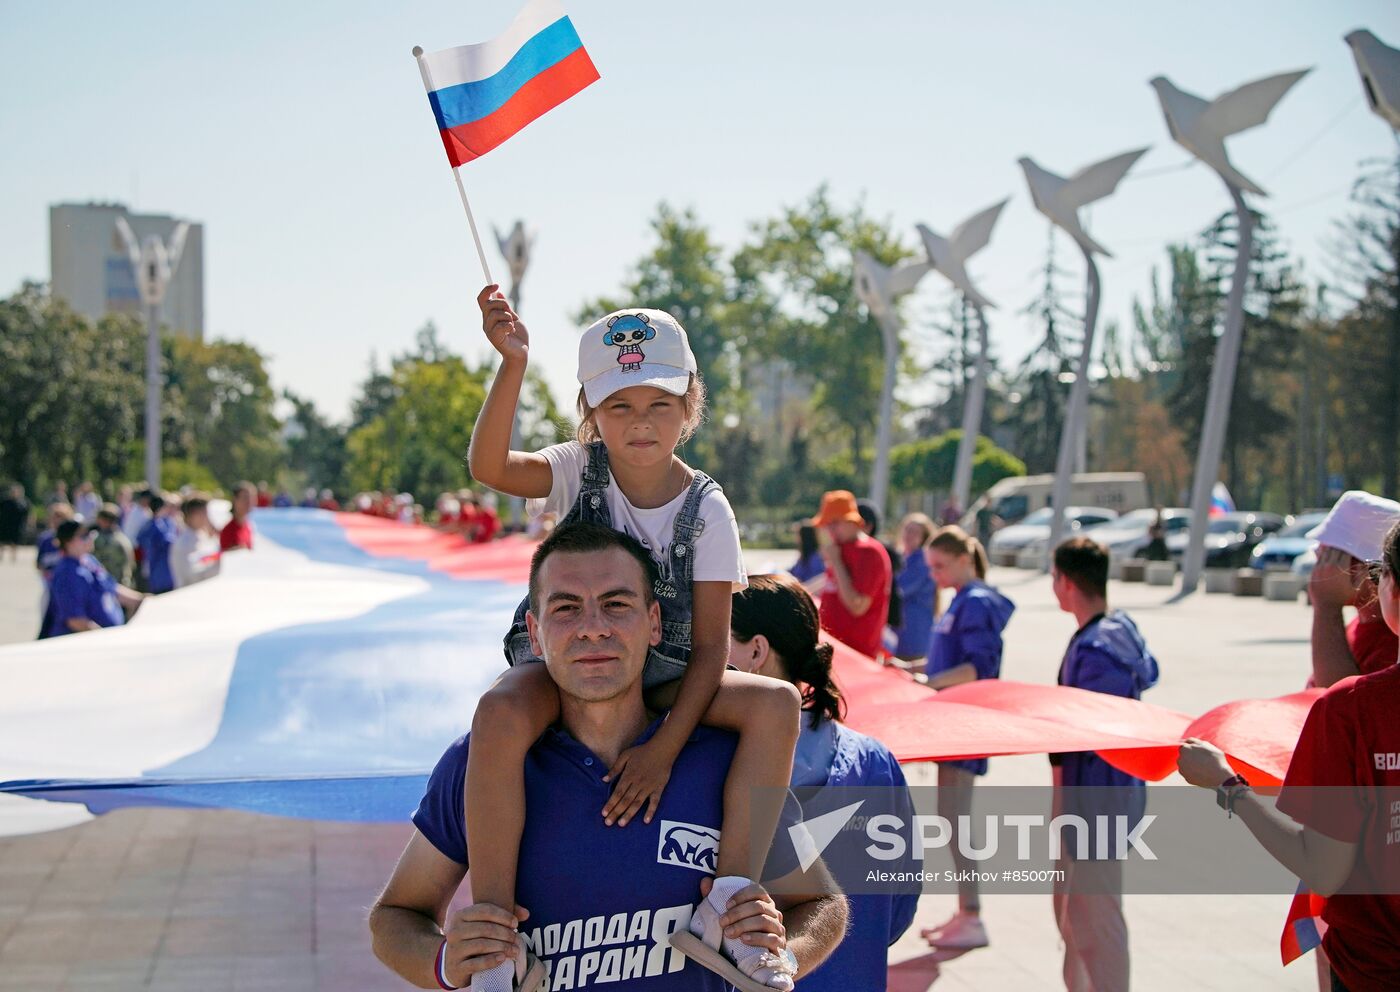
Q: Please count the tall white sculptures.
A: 7